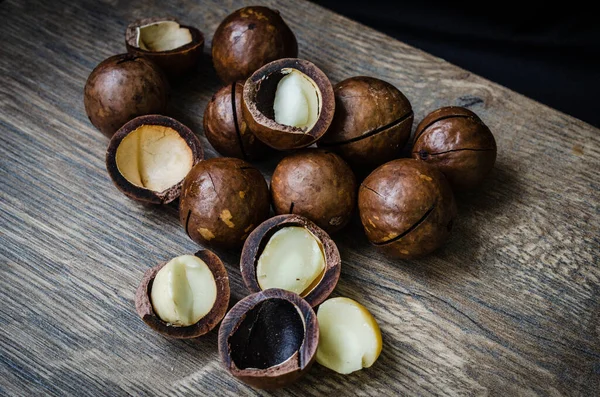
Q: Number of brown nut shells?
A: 14